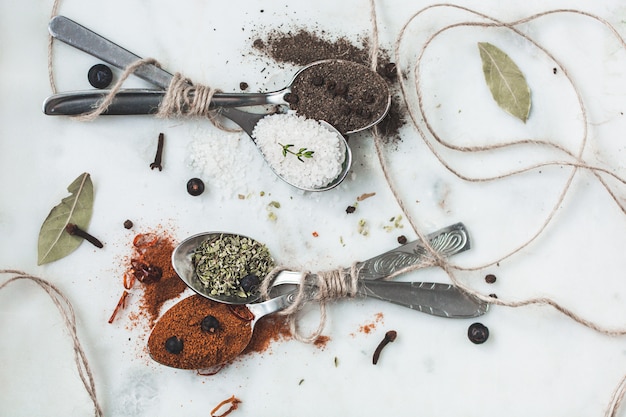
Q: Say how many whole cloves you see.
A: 3